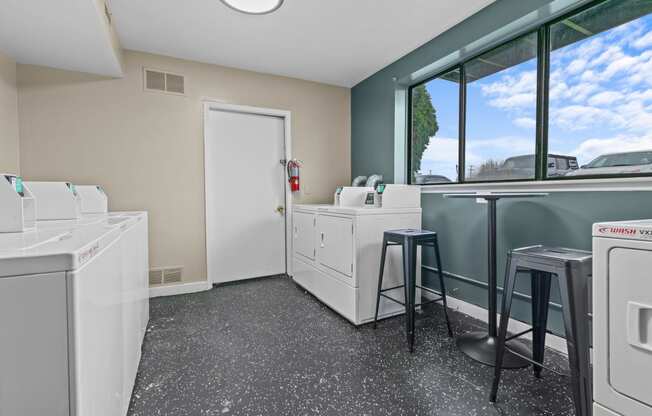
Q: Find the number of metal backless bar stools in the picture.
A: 2